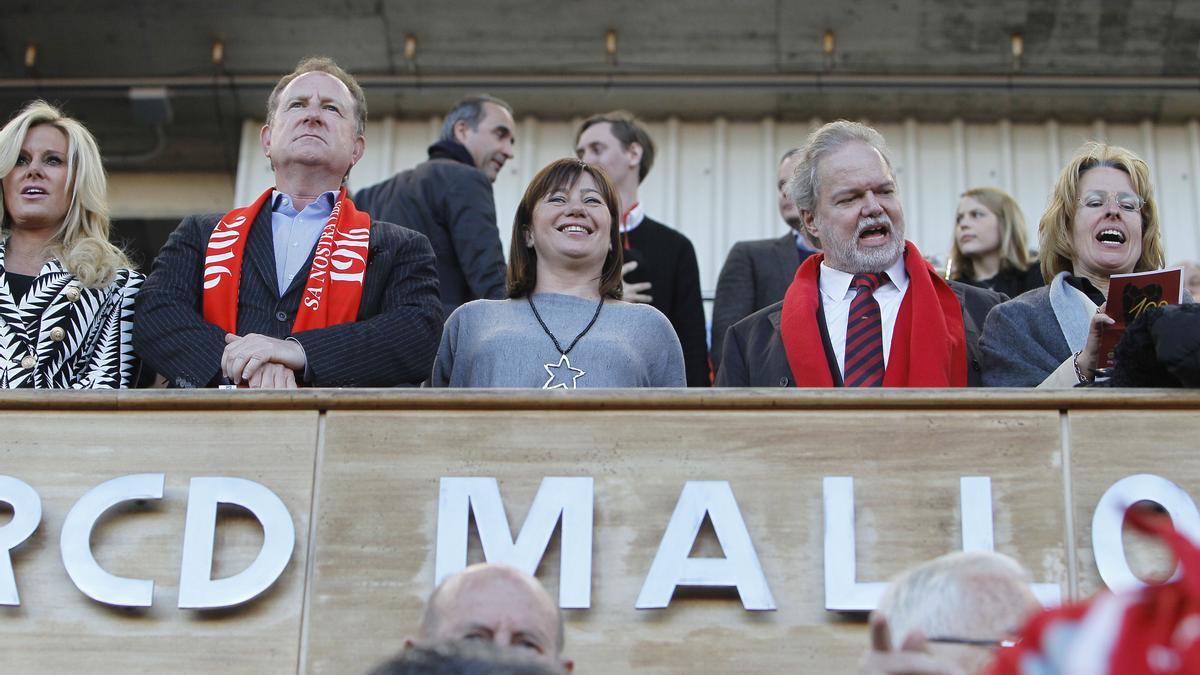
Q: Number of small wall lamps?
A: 6